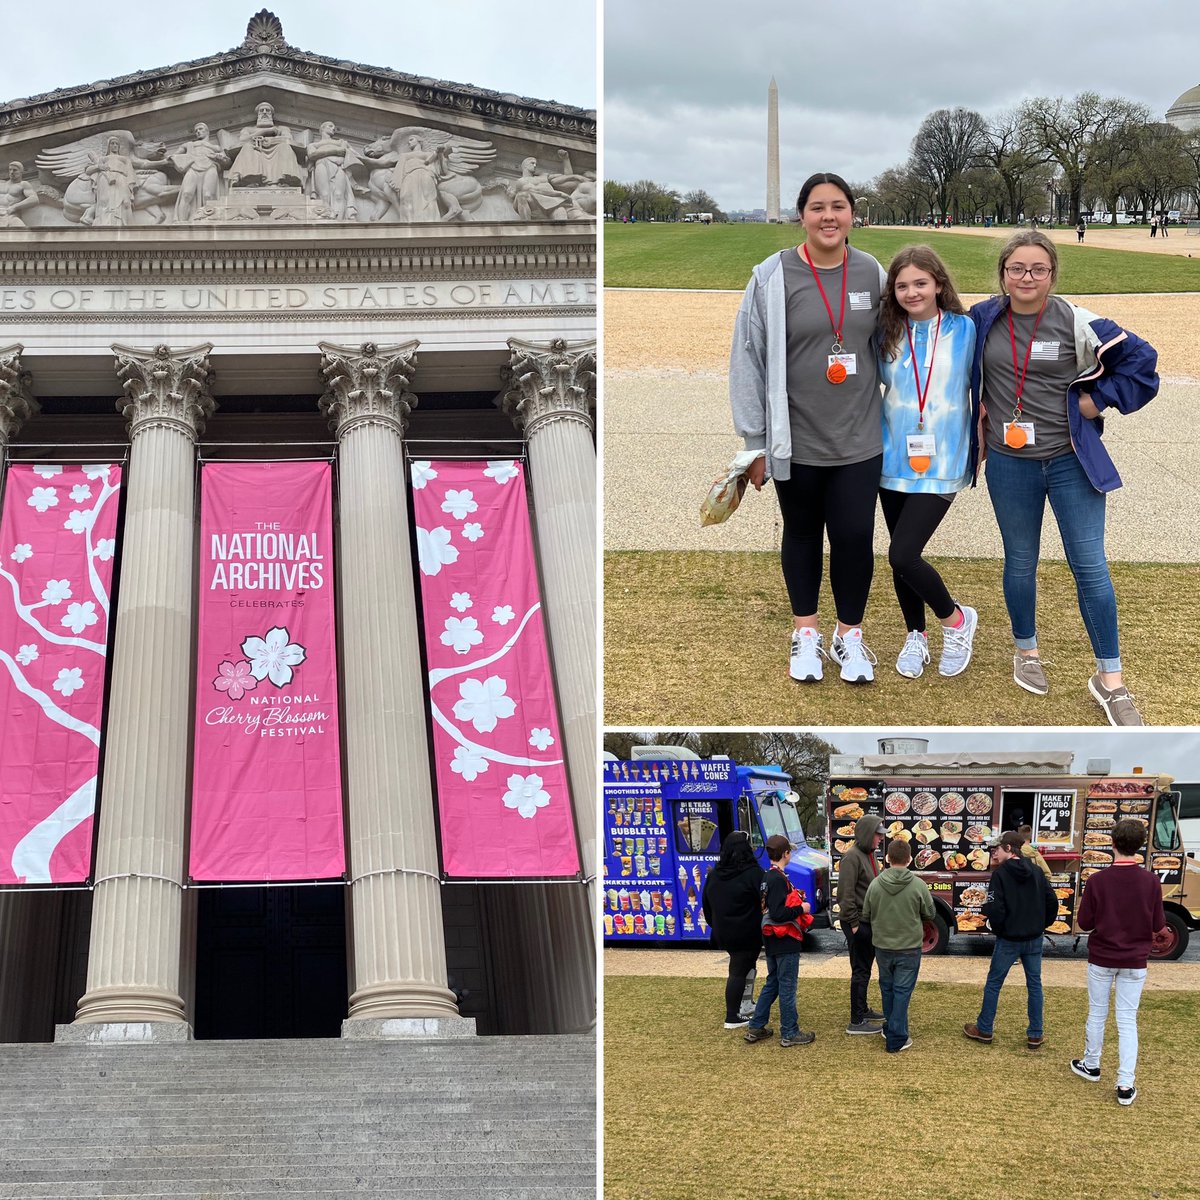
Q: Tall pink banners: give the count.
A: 3